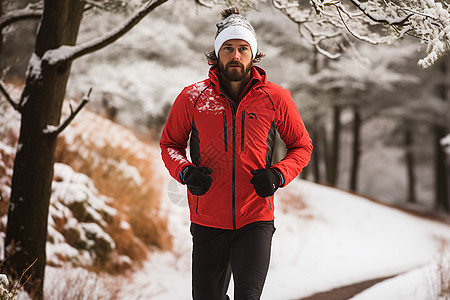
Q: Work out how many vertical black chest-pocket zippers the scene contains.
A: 2